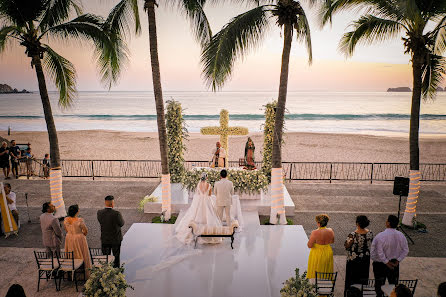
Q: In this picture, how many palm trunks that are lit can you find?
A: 4